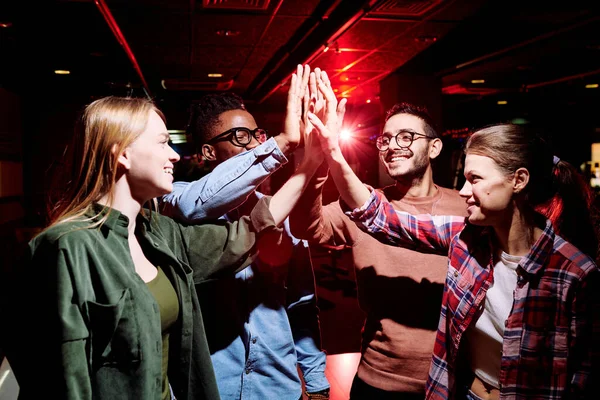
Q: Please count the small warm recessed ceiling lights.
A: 5